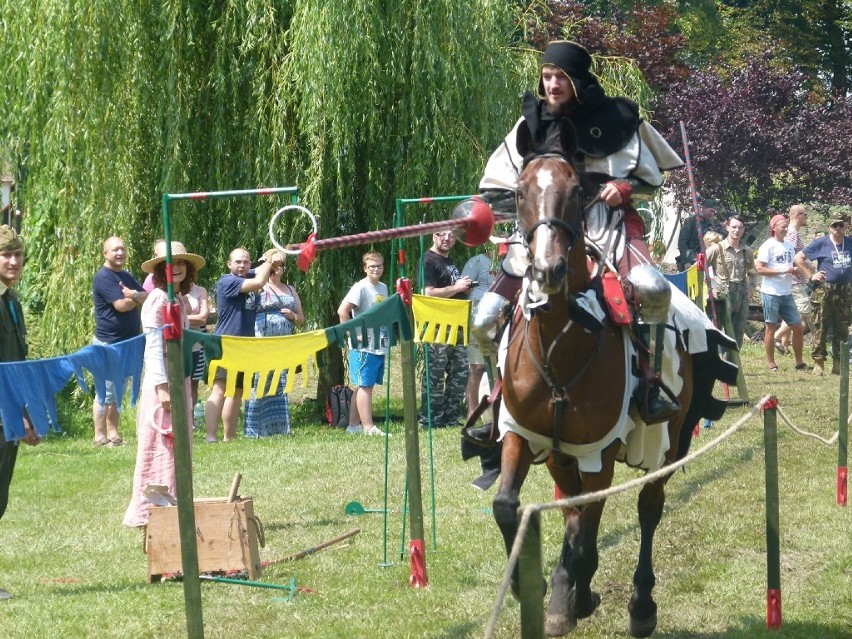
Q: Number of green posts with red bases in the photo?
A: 3